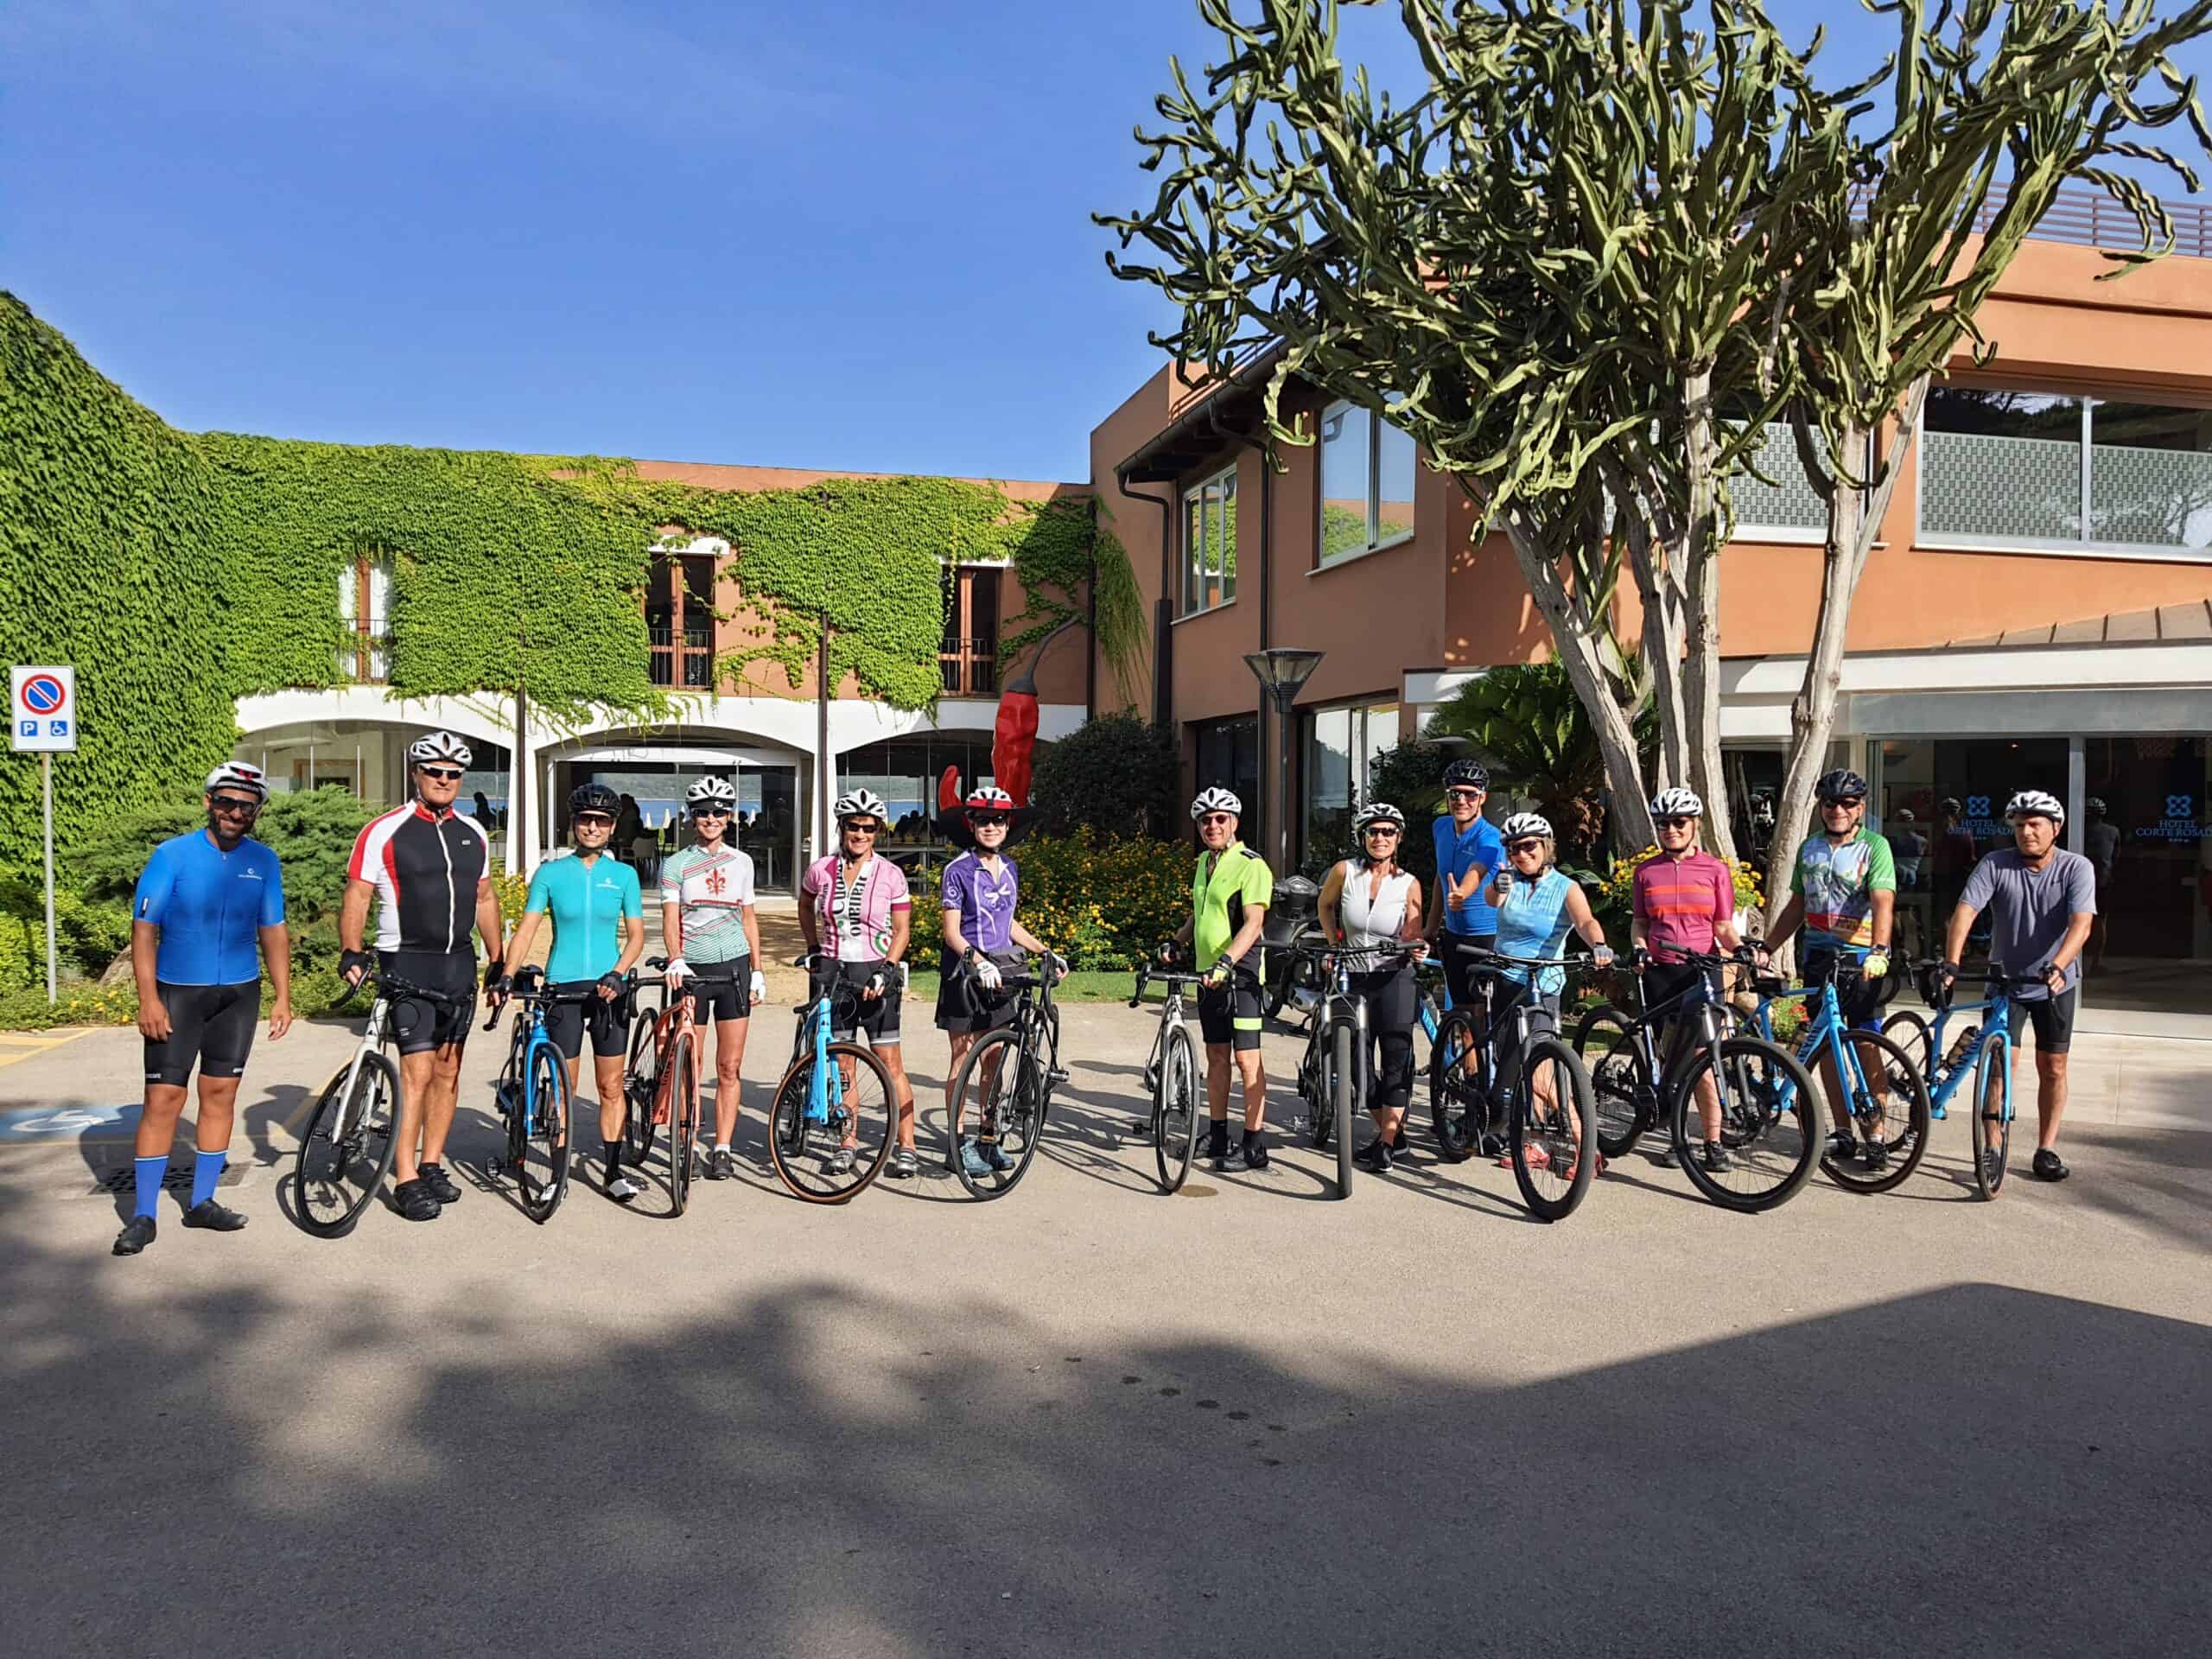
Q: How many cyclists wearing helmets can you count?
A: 13